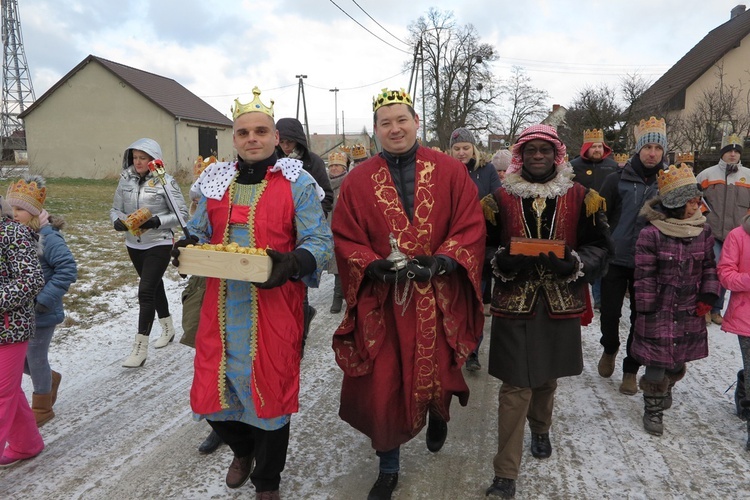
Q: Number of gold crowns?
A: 2